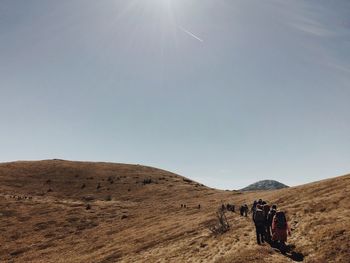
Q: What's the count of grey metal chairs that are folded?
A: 0